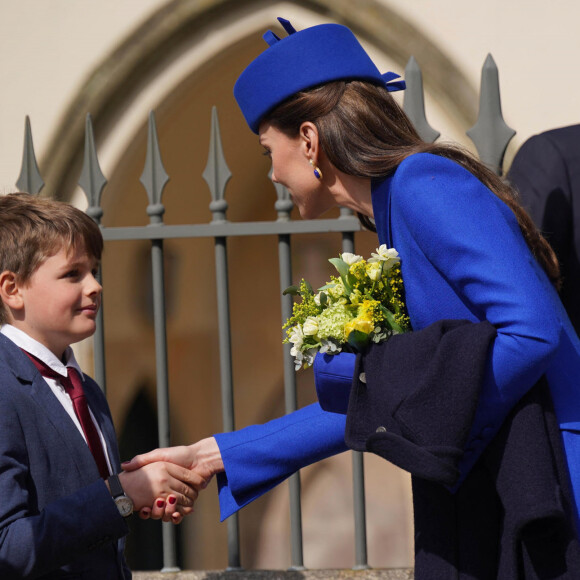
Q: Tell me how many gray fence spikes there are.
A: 7